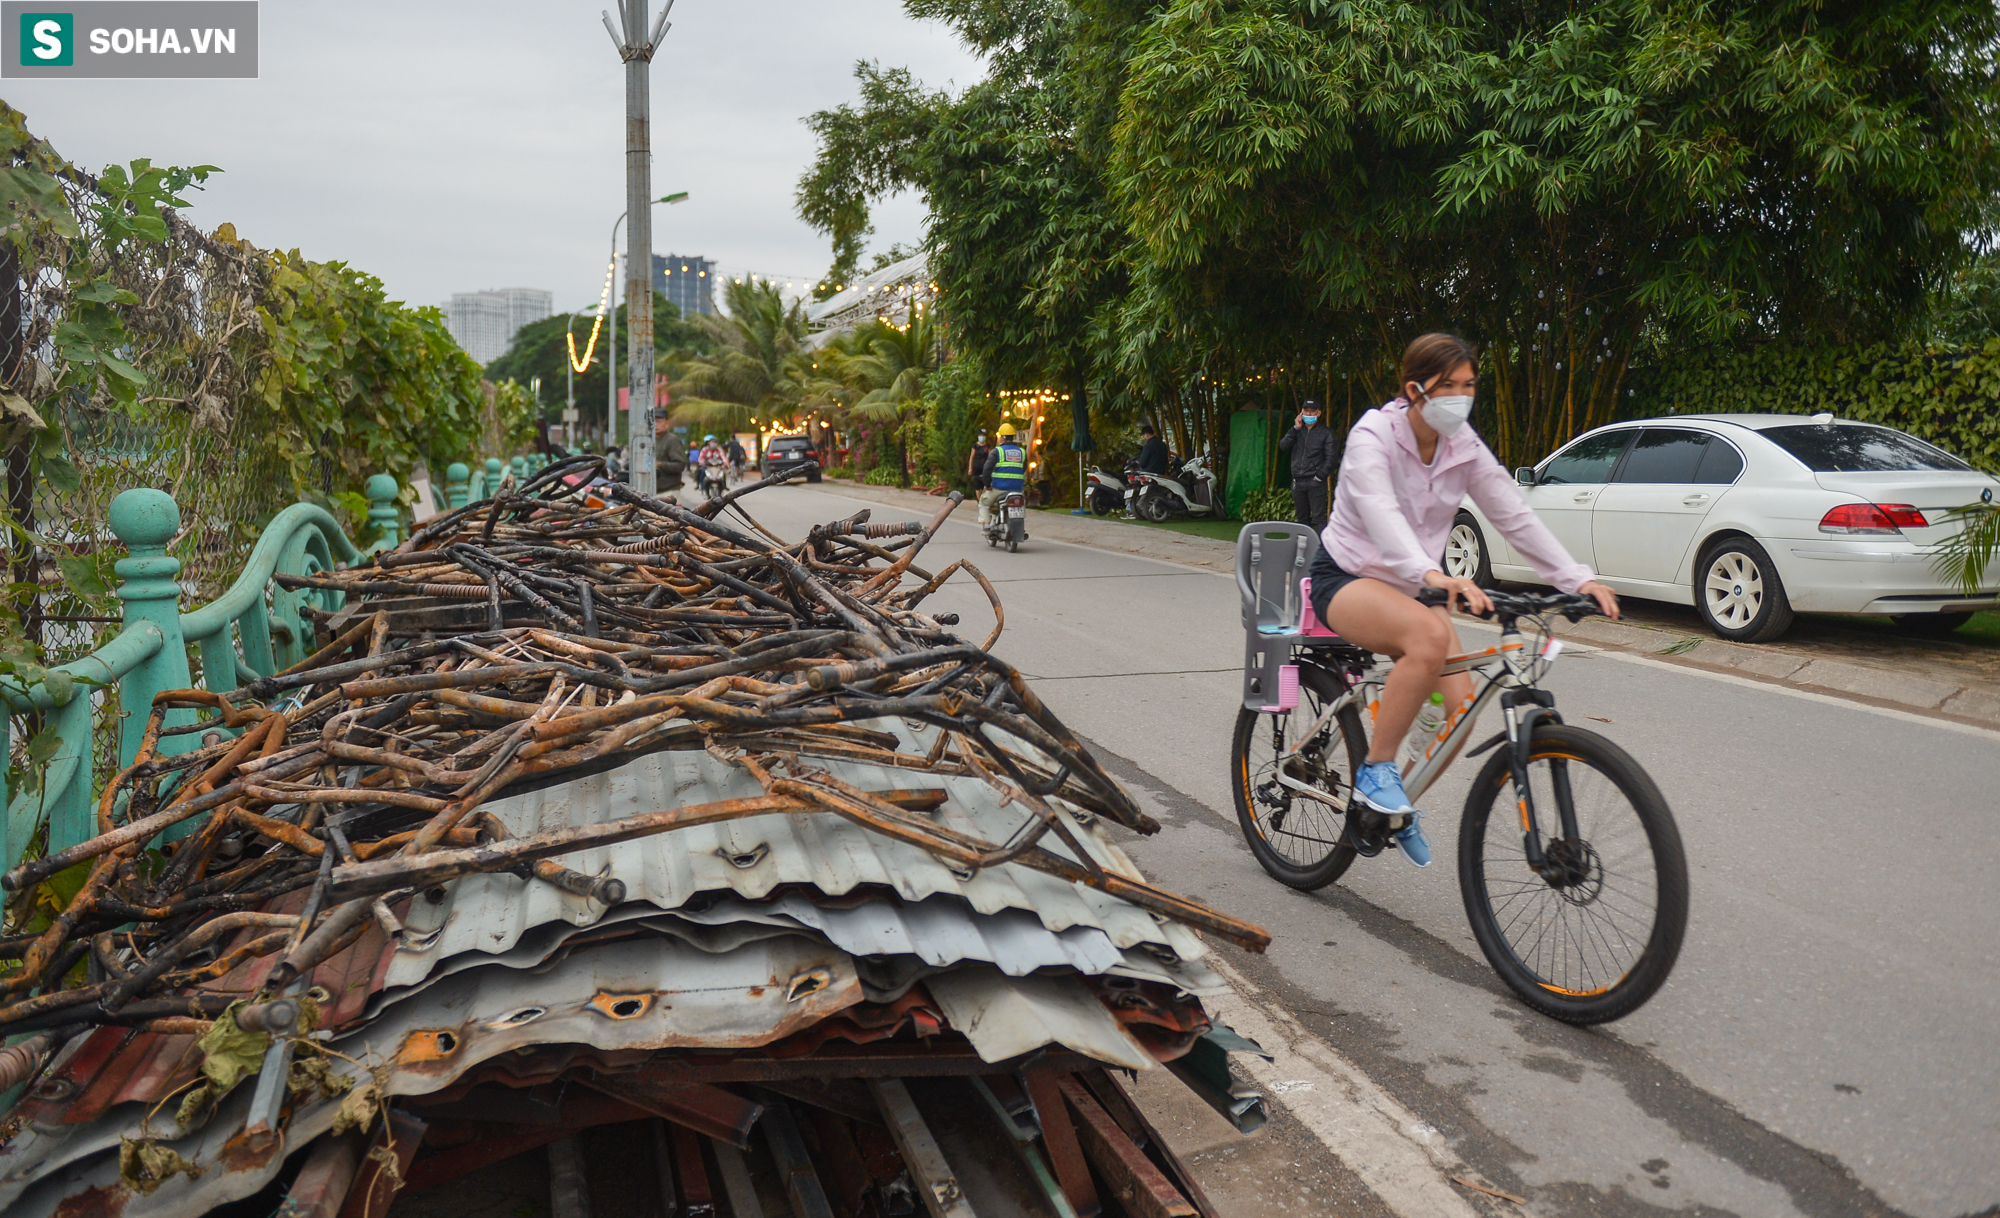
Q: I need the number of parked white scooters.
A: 2